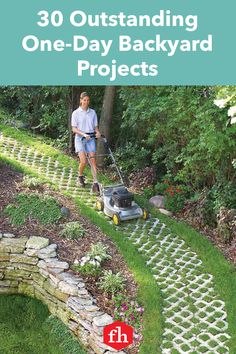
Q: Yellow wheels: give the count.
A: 3